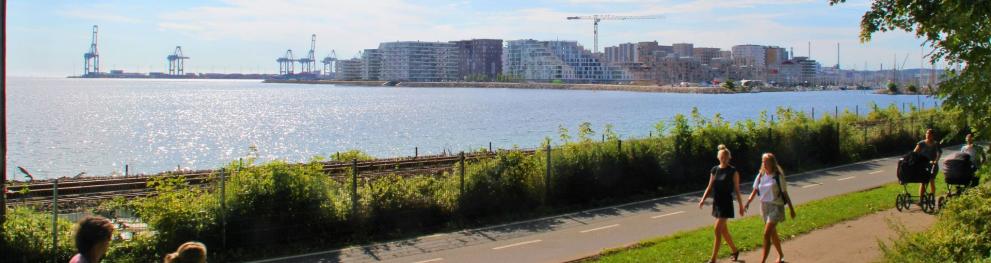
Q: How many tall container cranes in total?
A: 5